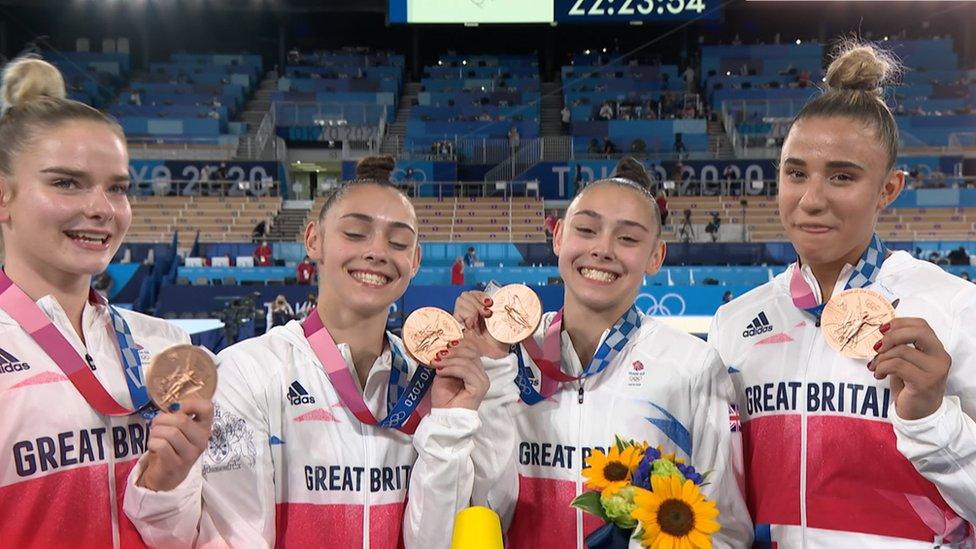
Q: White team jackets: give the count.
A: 4